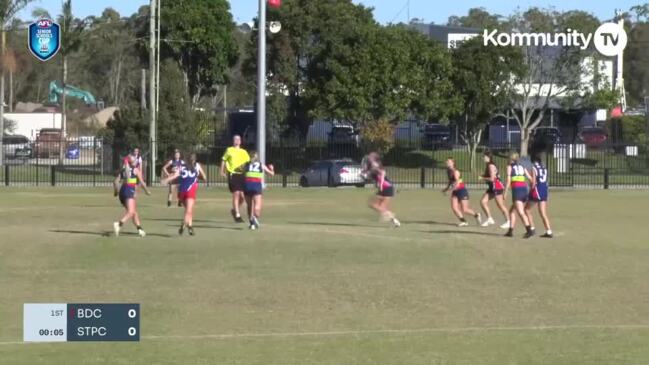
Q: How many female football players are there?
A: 10